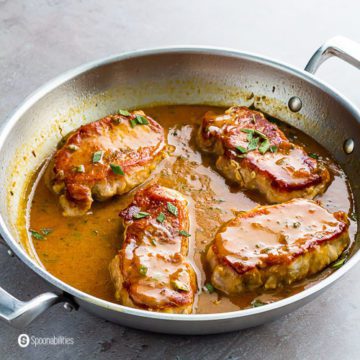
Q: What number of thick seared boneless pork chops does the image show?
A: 4